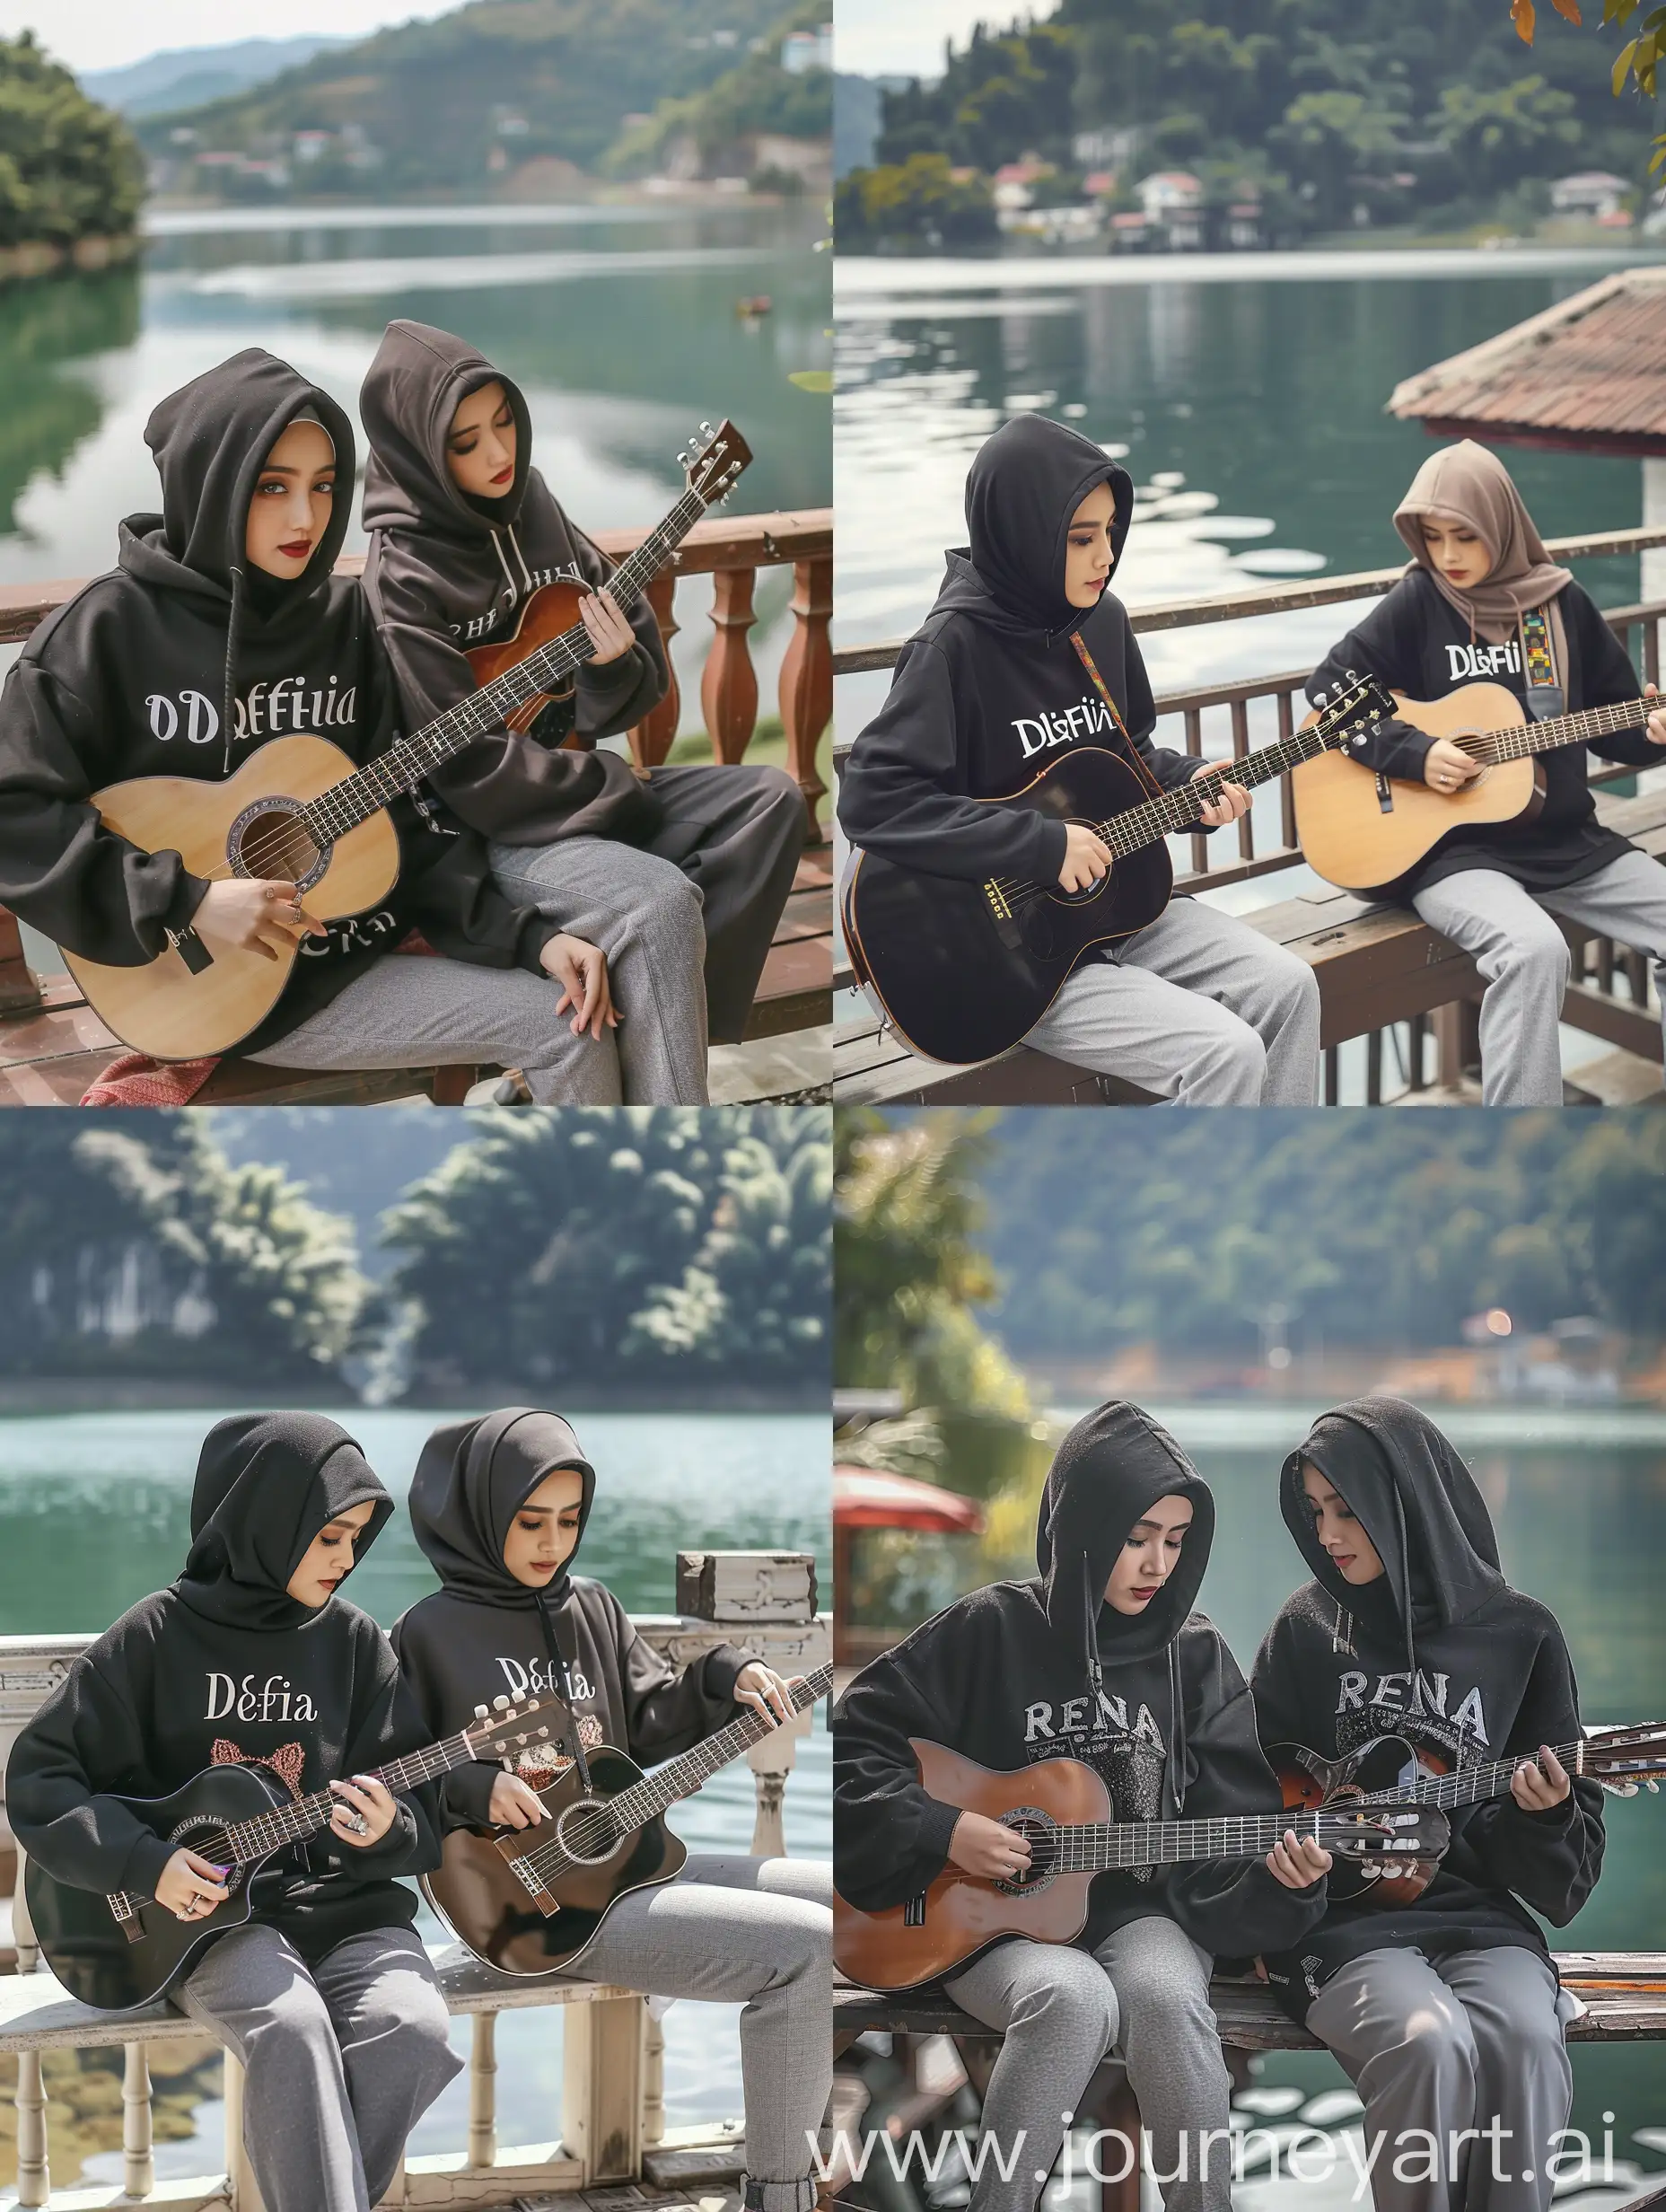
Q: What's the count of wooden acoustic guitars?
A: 8